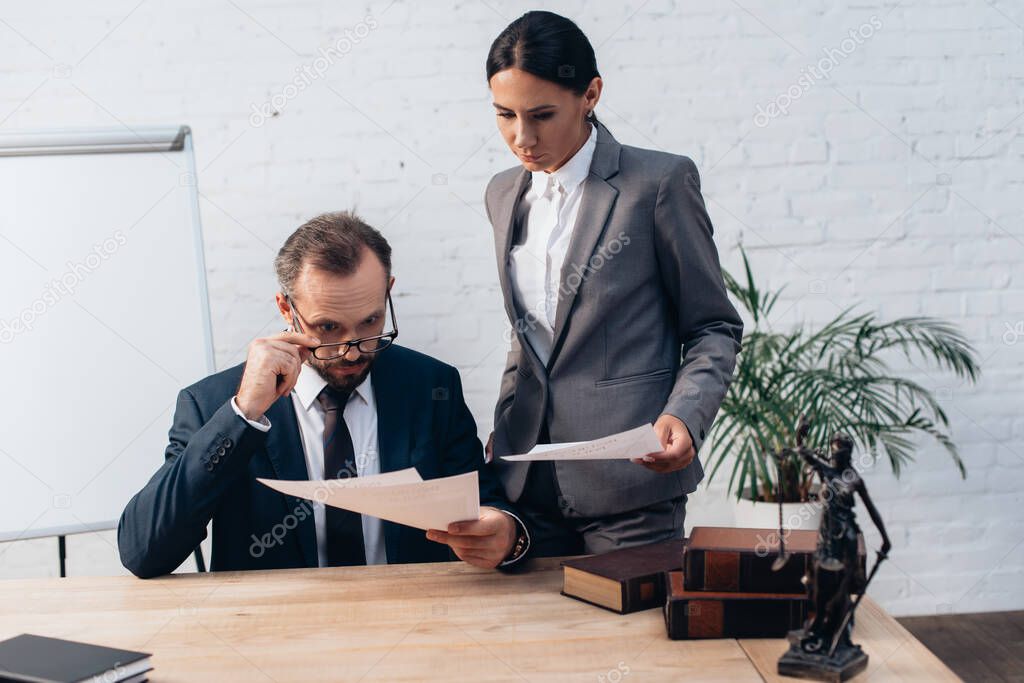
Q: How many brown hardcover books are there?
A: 3